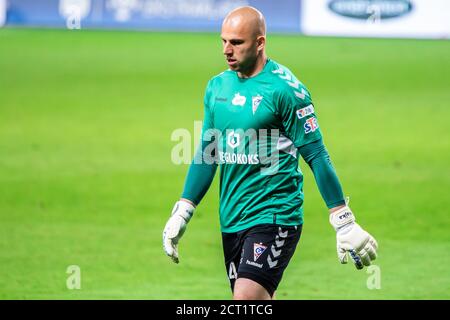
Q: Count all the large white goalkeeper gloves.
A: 2